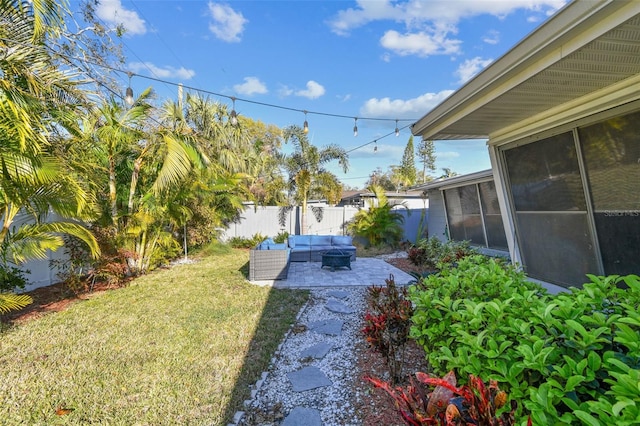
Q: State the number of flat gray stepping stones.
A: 6